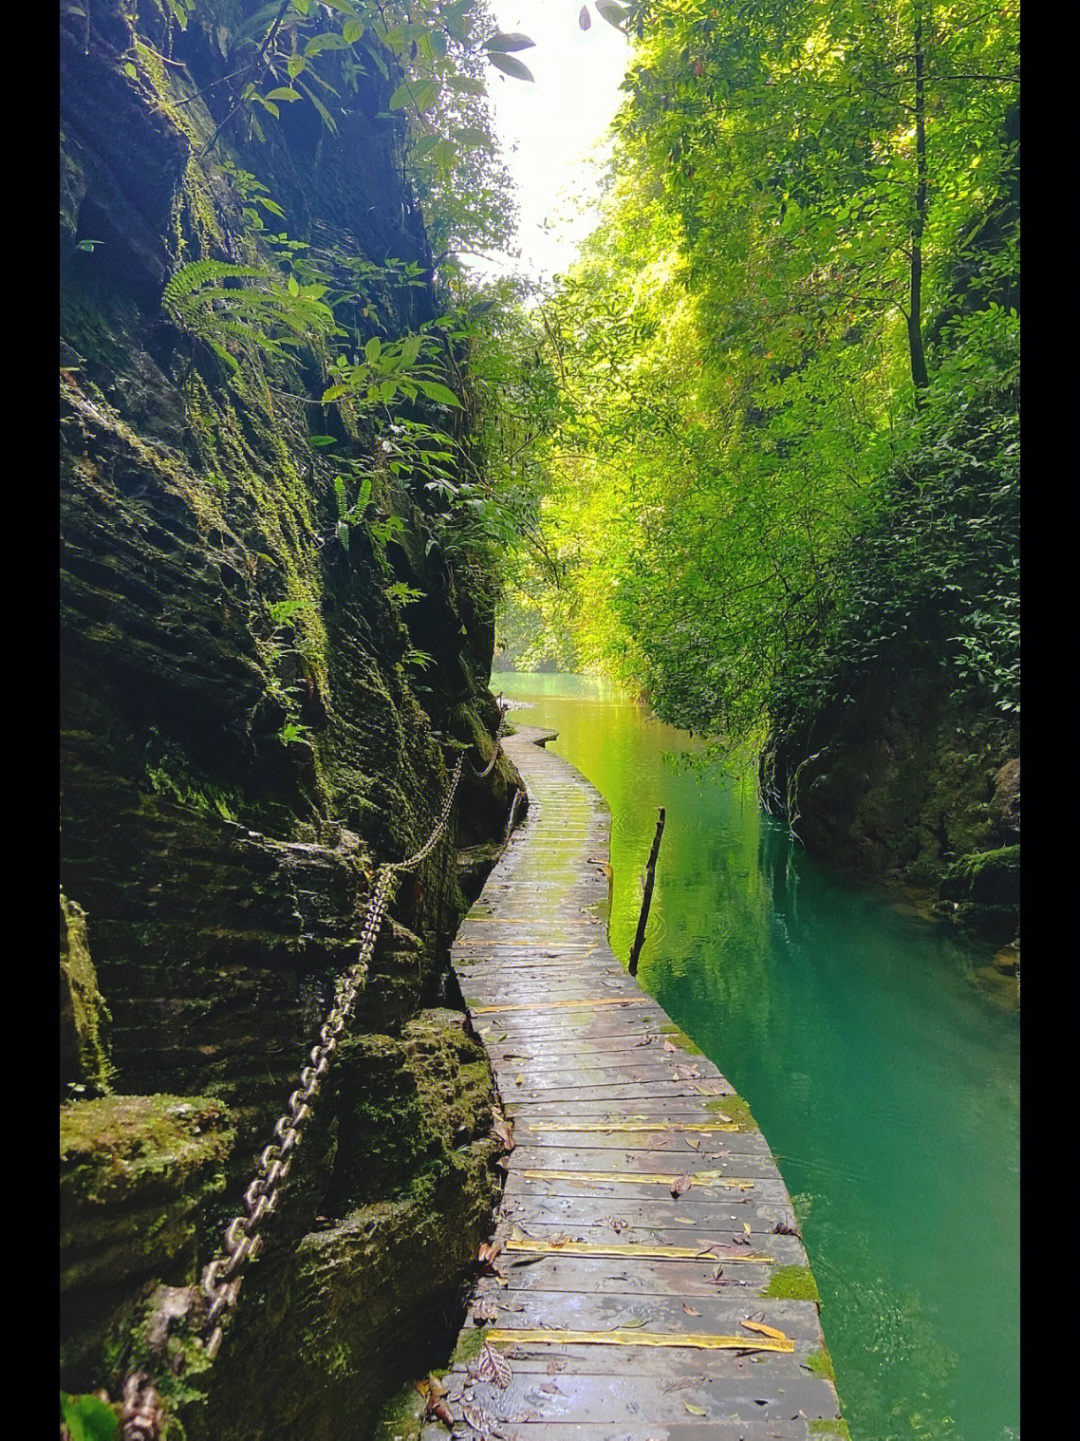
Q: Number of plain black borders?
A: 2